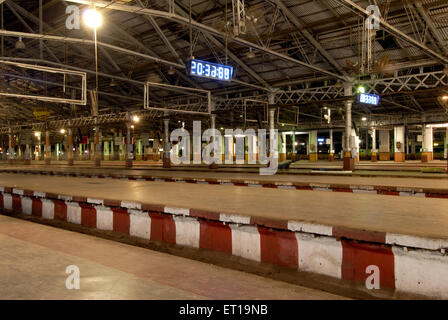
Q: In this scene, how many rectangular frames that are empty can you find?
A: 4